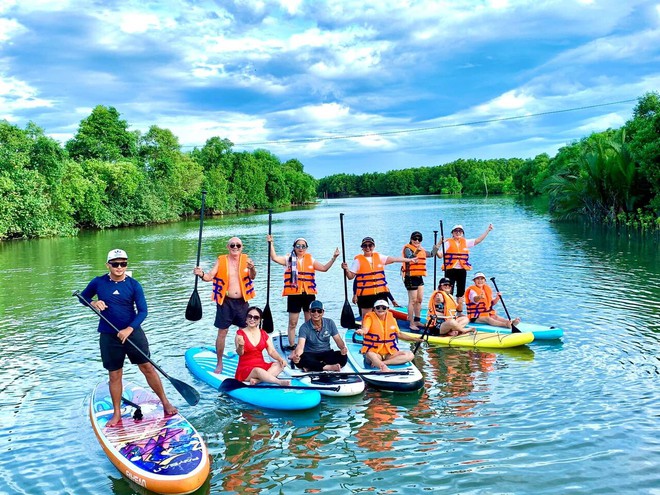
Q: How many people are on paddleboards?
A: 11